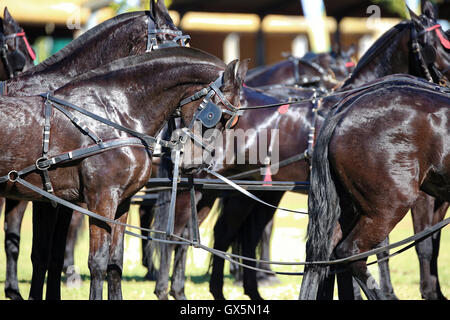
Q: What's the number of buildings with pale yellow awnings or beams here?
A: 1